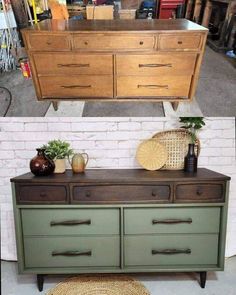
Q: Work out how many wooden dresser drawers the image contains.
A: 14